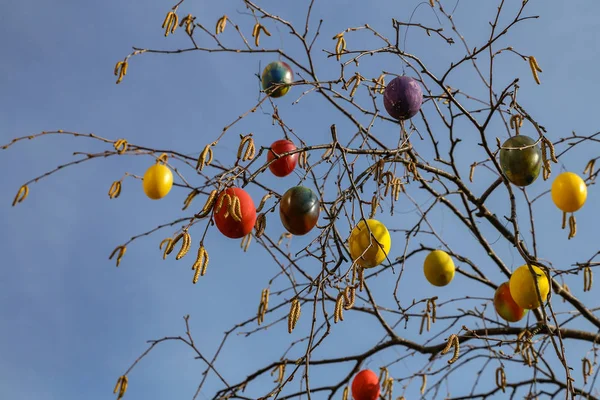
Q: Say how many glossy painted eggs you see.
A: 13